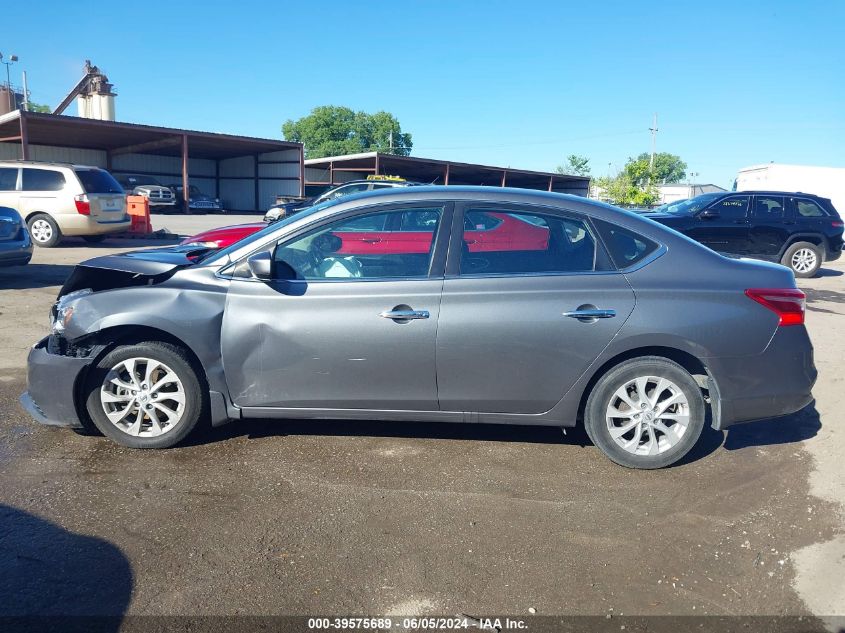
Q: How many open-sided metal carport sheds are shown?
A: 2